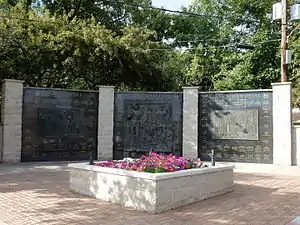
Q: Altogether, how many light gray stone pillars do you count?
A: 4